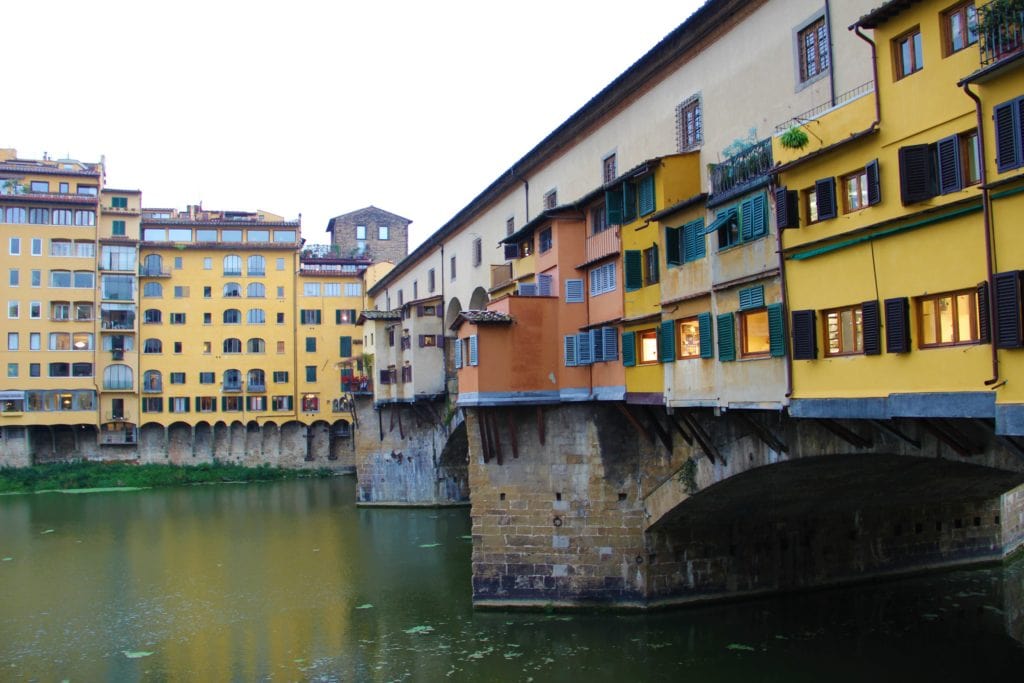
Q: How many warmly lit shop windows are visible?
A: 5